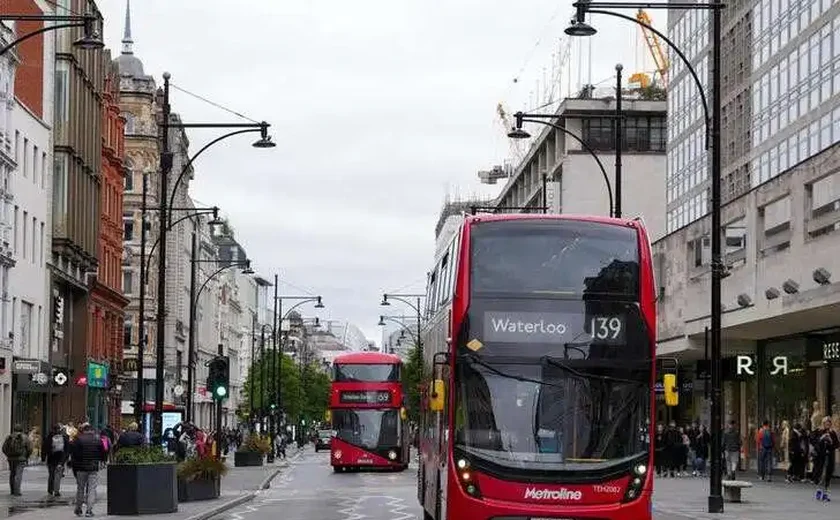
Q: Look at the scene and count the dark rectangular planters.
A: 3